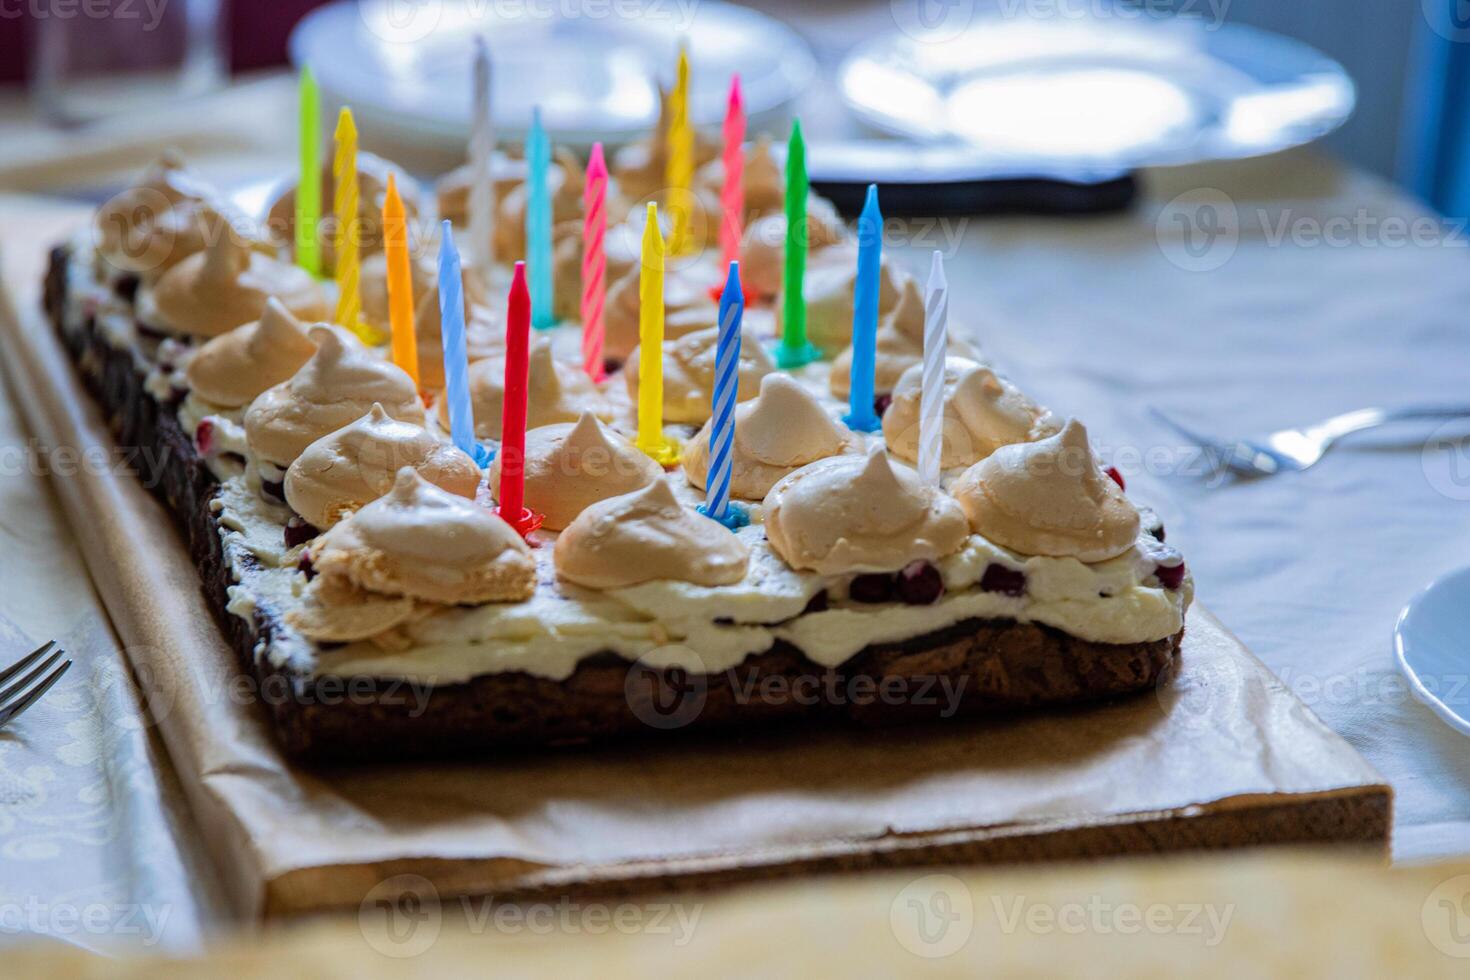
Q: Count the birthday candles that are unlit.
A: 15